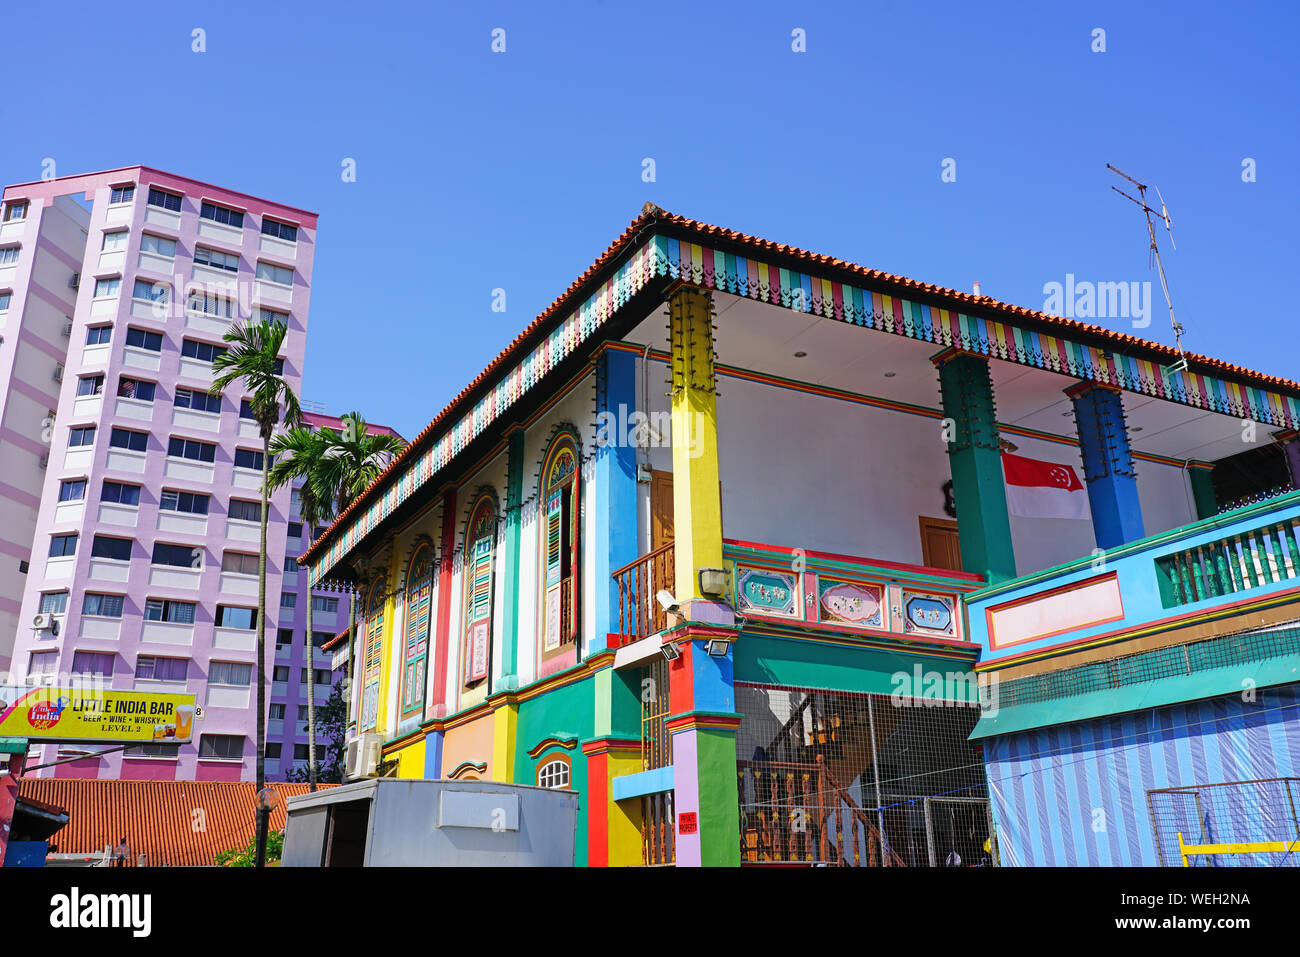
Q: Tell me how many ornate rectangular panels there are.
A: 3